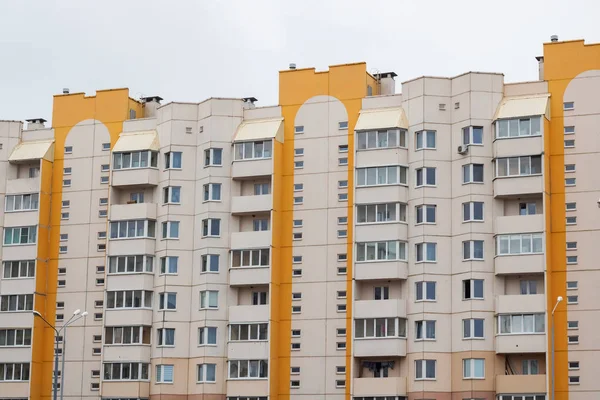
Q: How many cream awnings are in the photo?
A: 5